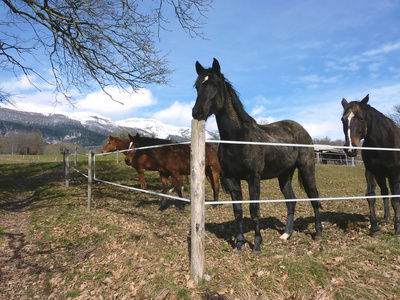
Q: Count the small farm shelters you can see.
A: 1